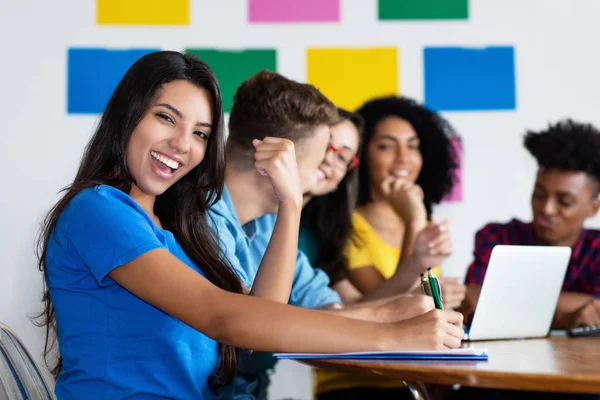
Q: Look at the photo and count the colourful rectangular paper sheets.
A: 8